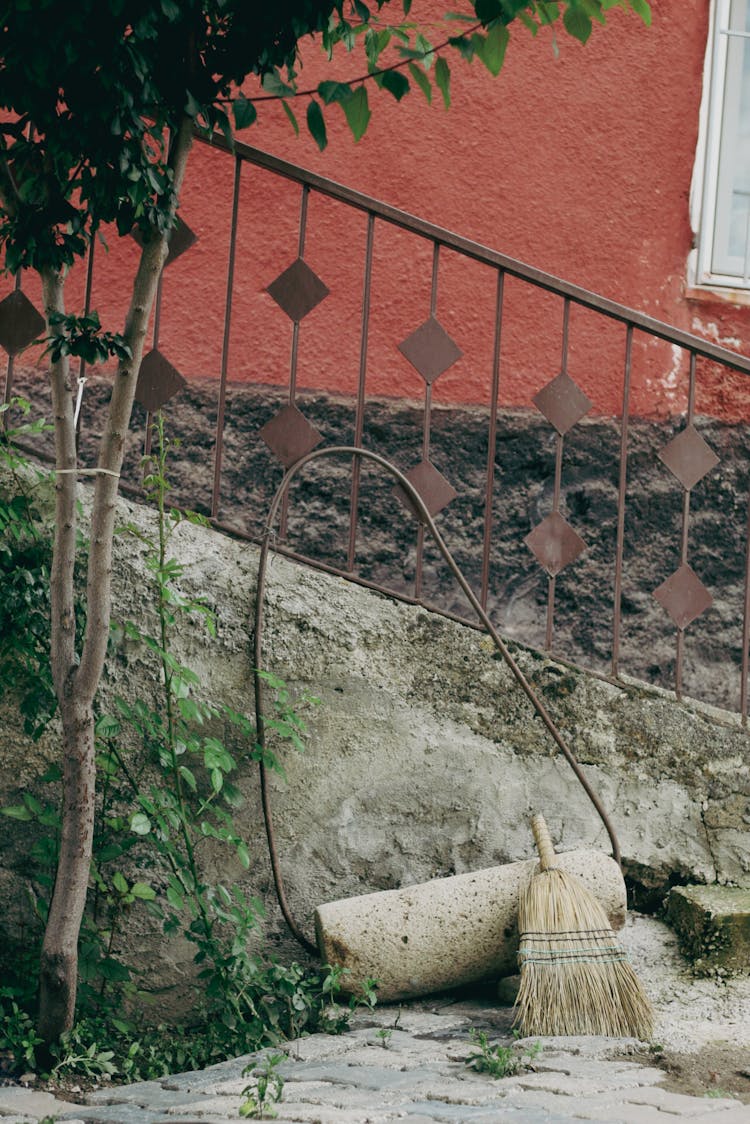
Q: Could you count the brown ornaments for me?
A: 11